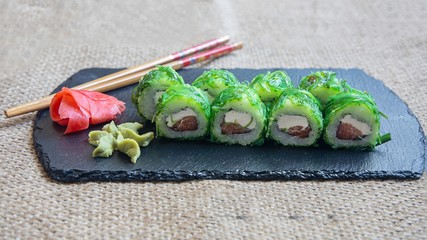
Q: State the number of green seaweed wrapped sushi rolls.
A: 8